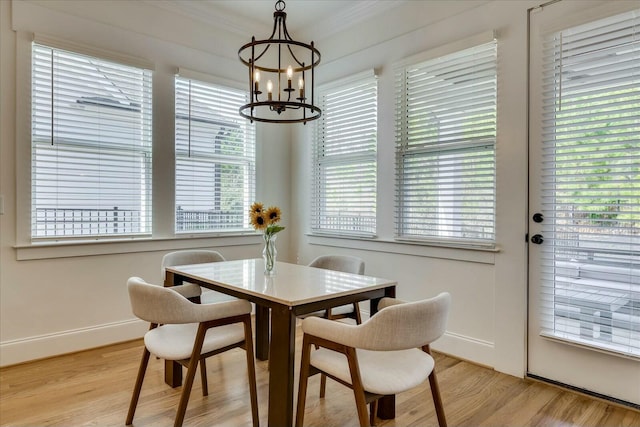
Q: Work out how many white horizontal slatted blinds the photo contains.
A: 5